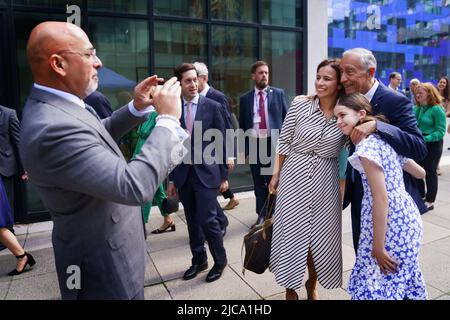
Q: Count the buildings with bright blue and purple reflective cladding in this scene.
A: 1